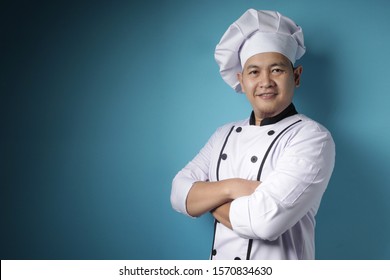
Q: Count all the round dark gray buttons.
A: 6